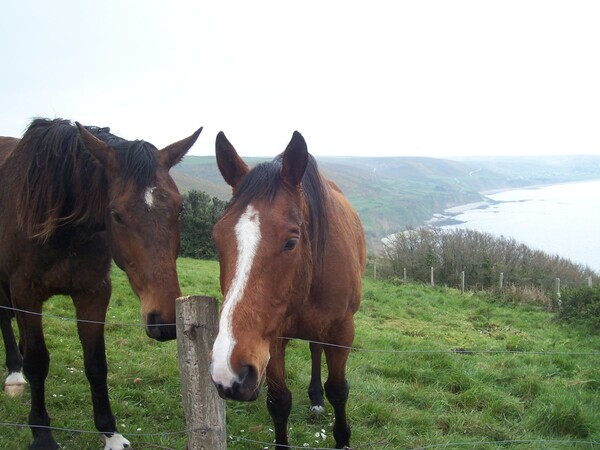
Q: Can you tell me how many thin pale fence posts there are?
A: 7